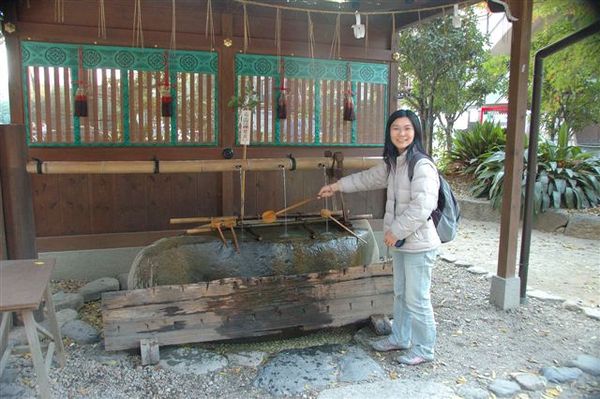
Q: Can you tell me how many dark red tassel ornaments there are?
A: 4